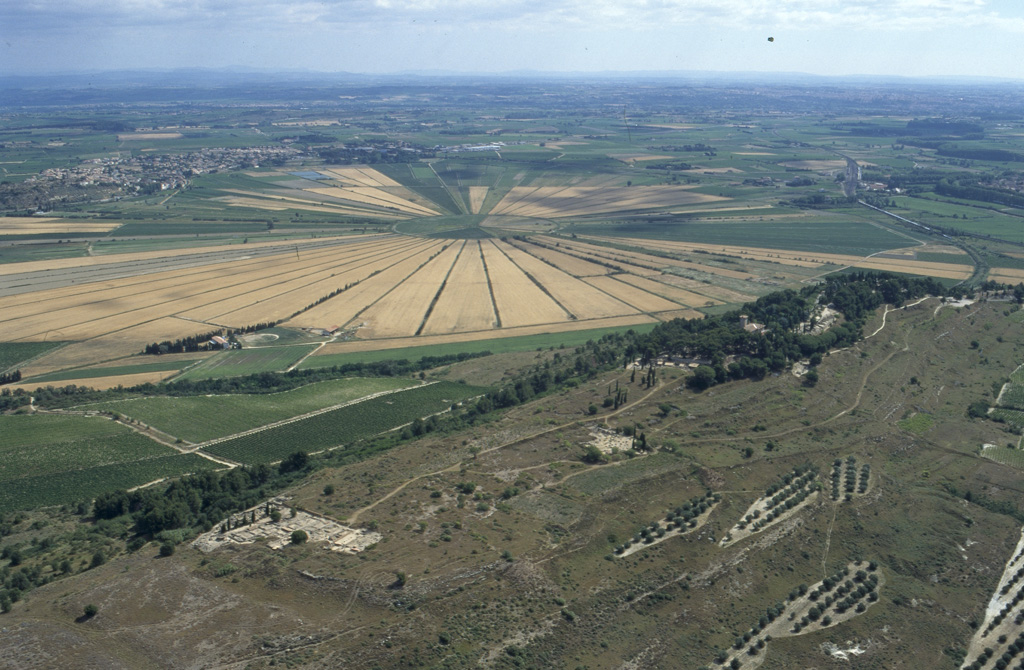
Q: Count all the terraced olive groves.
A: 5